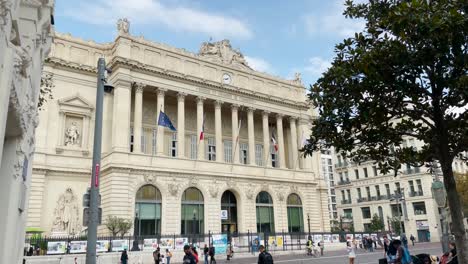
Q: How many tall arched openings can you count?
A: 5